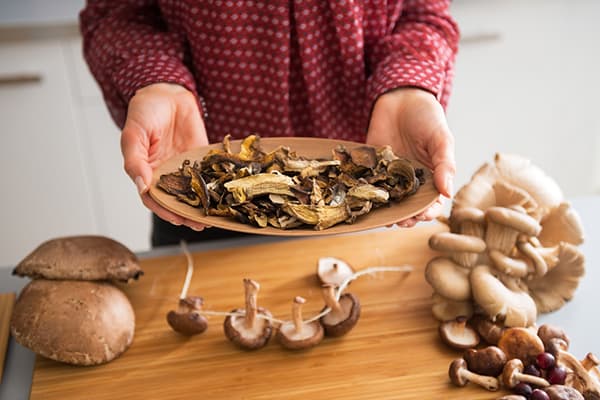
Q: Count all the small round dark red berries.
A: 5